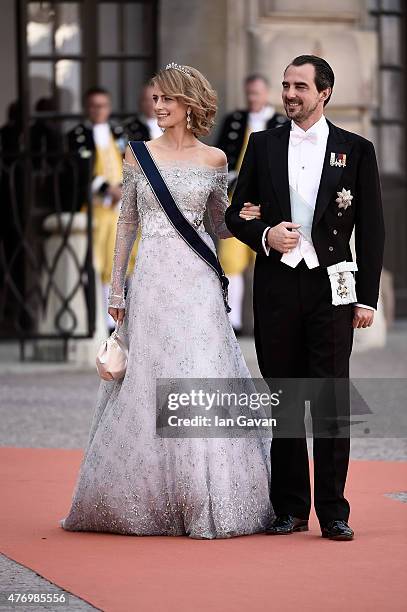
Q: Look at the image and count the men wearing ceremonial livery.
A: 3